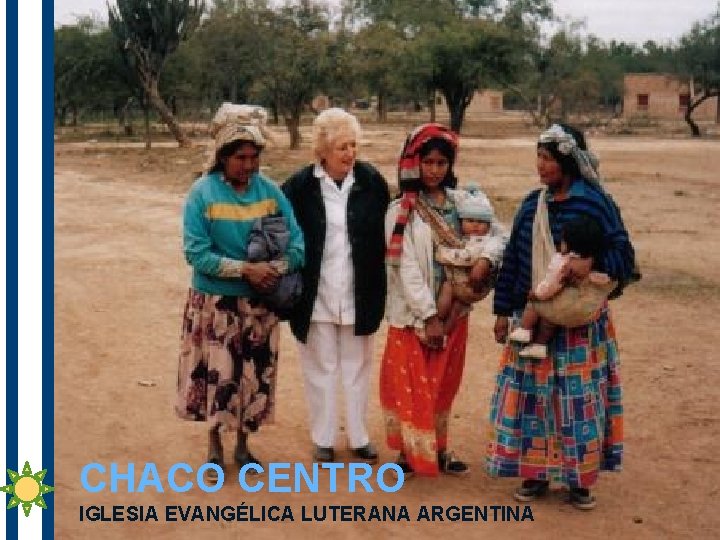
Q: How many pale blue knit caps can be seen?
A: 1